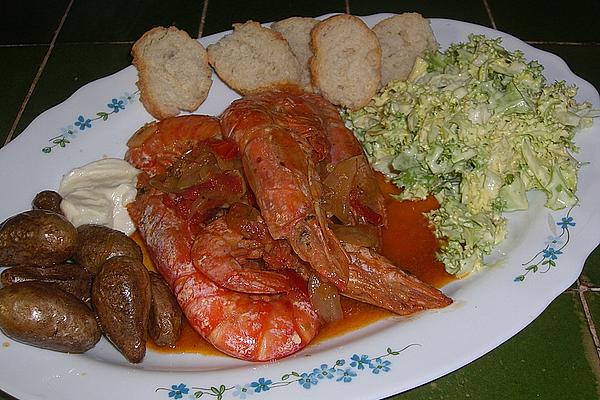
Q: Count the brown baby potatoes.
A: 7